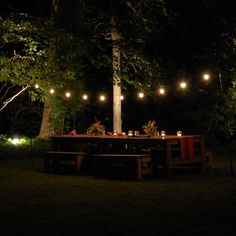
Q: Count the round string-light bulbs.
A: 10